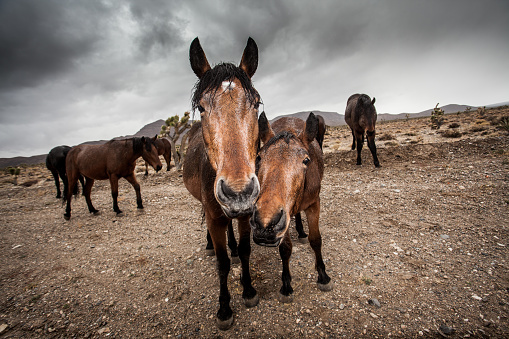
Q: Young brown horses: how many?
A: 1